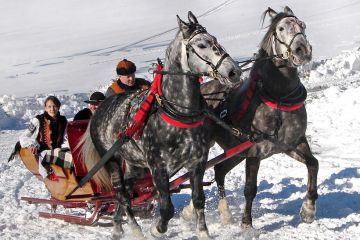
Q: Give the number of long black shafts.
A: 1